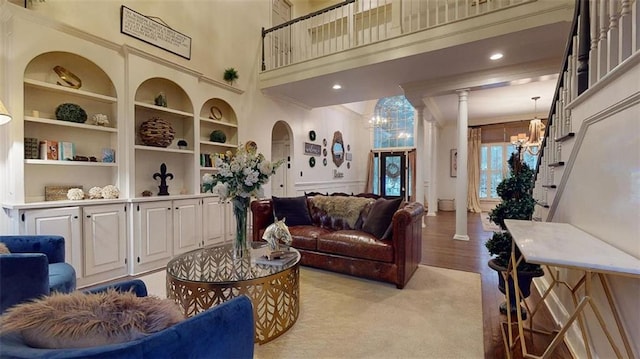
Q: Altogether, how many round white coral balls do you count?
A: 3